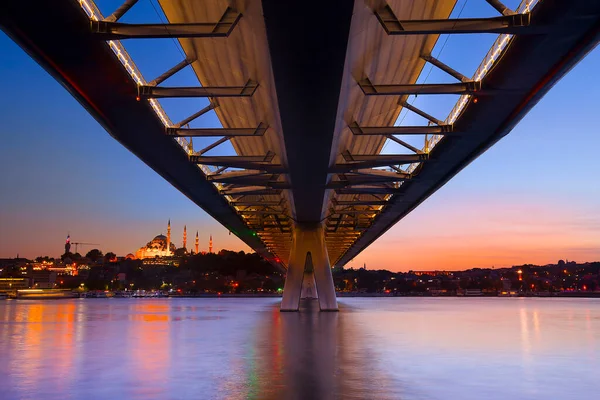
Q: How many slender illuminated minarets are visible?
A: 4